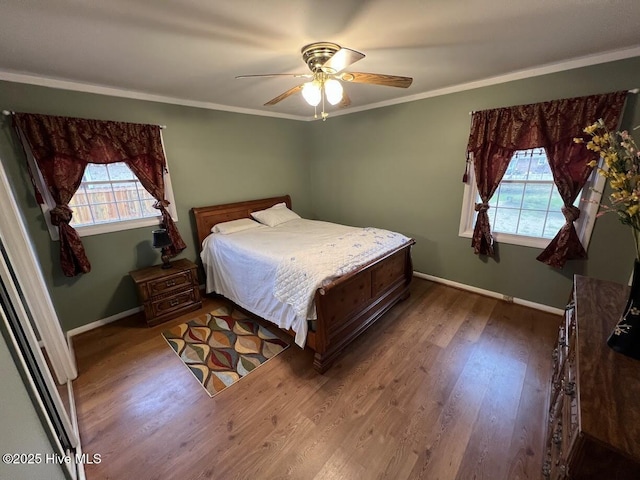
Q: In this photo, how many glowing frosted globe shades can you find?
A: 2